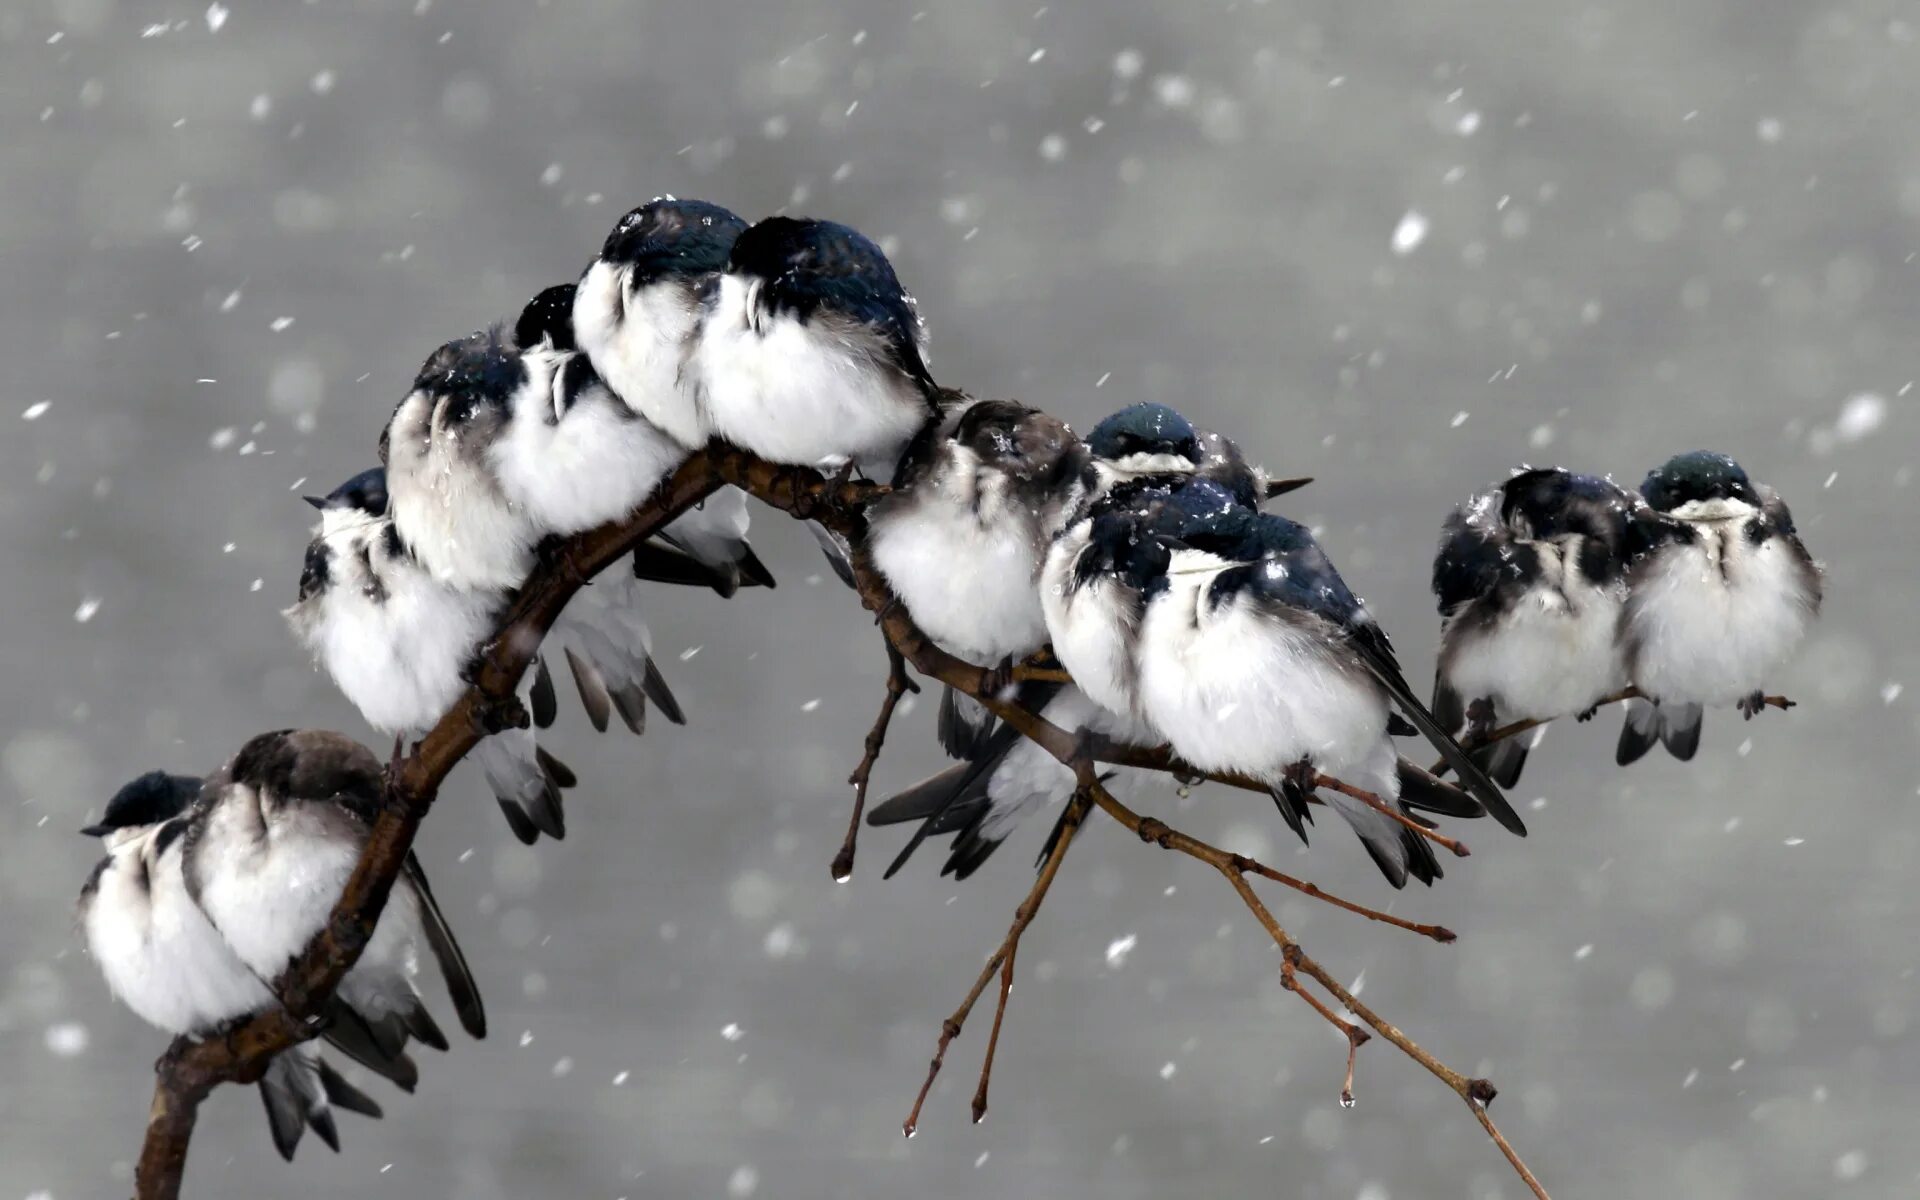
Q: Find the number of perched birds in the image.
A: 13